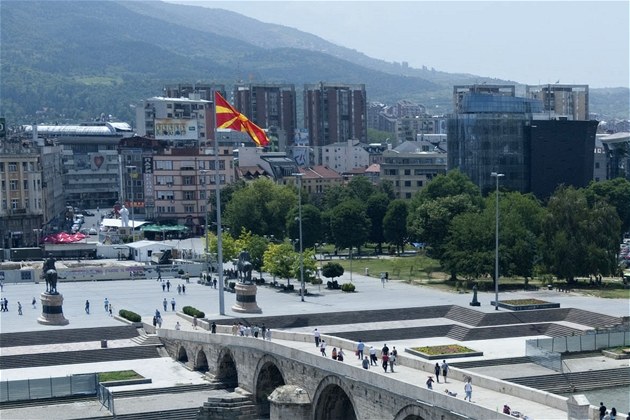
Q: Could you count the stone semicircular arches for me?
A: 6